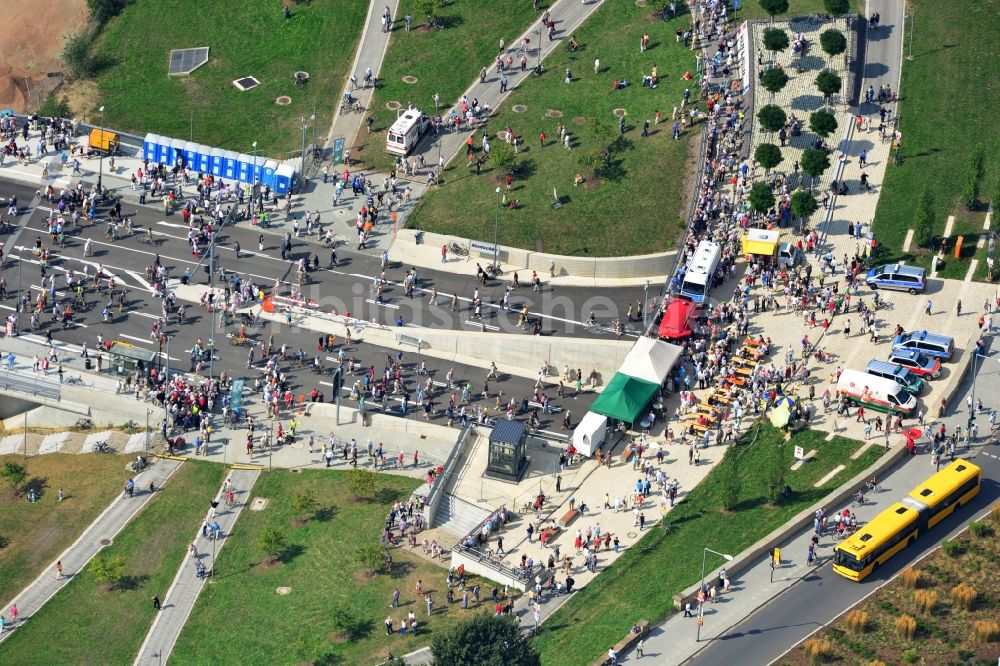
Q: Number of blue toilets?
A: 11